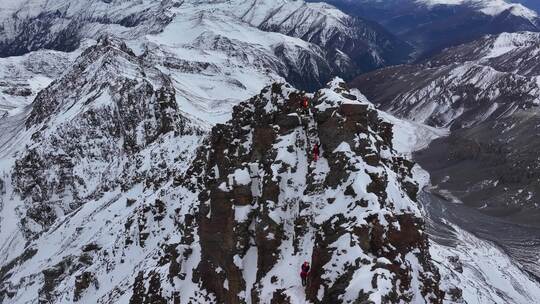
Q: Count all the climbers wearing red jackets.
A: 3